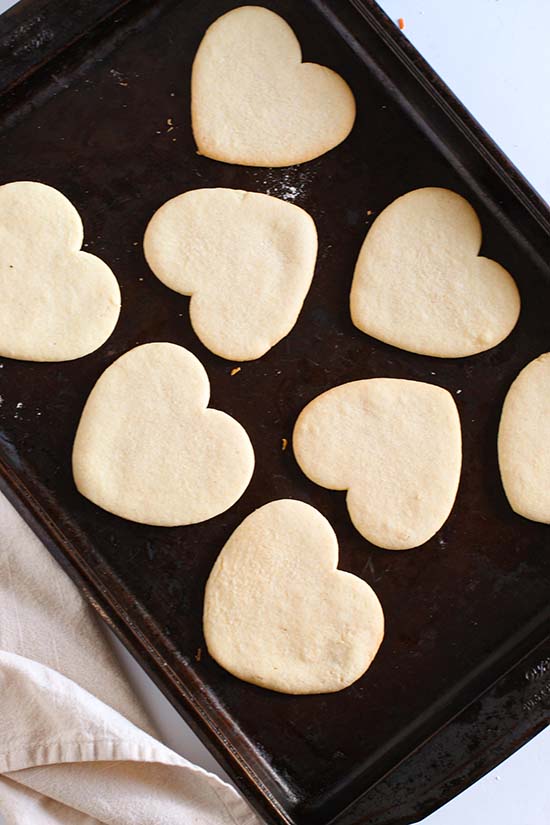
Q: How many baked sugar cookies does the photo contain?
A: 8